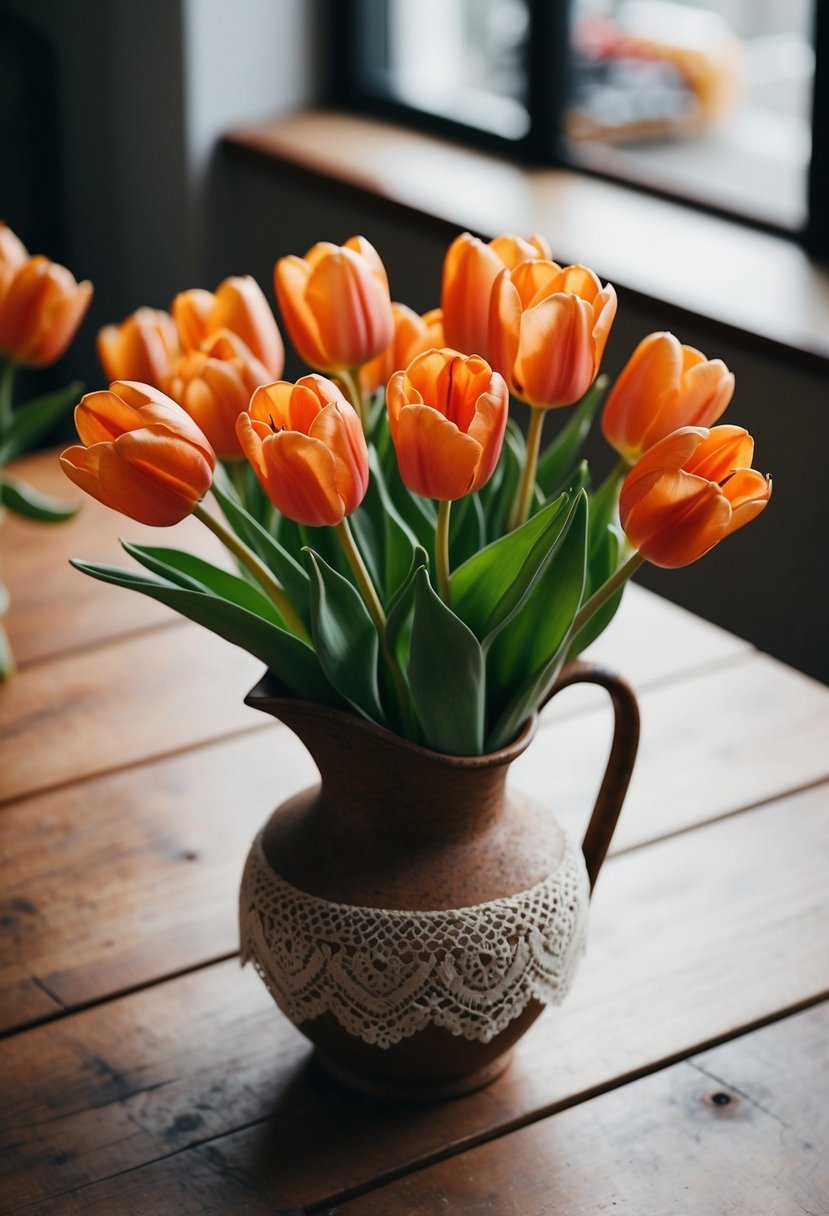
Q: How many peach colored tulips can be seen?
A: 14